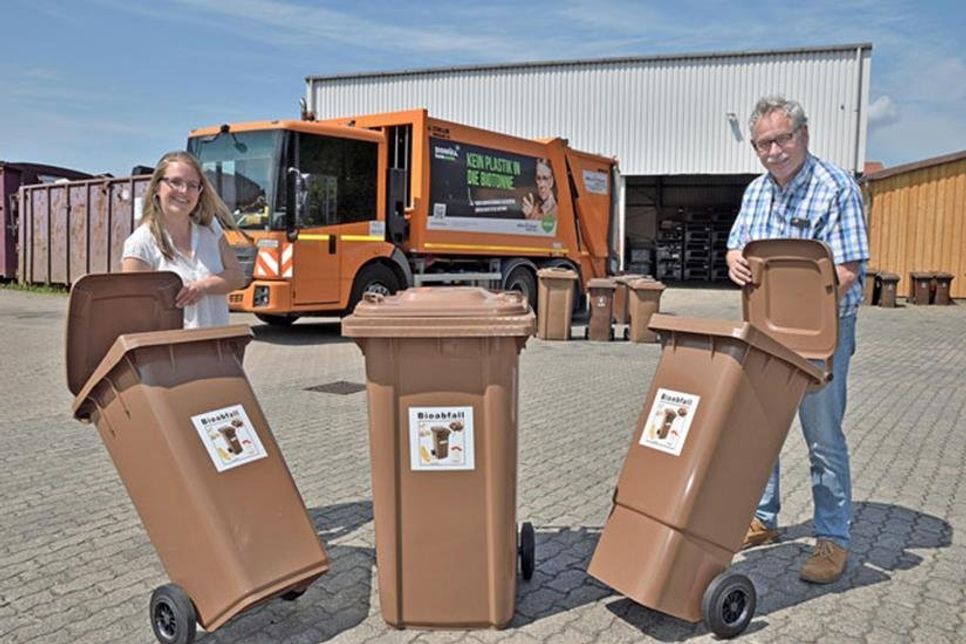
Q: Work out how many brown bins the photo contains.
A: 11